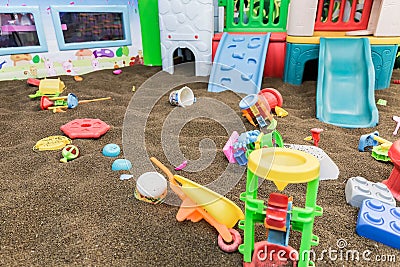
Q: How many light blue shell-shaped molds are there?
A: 2